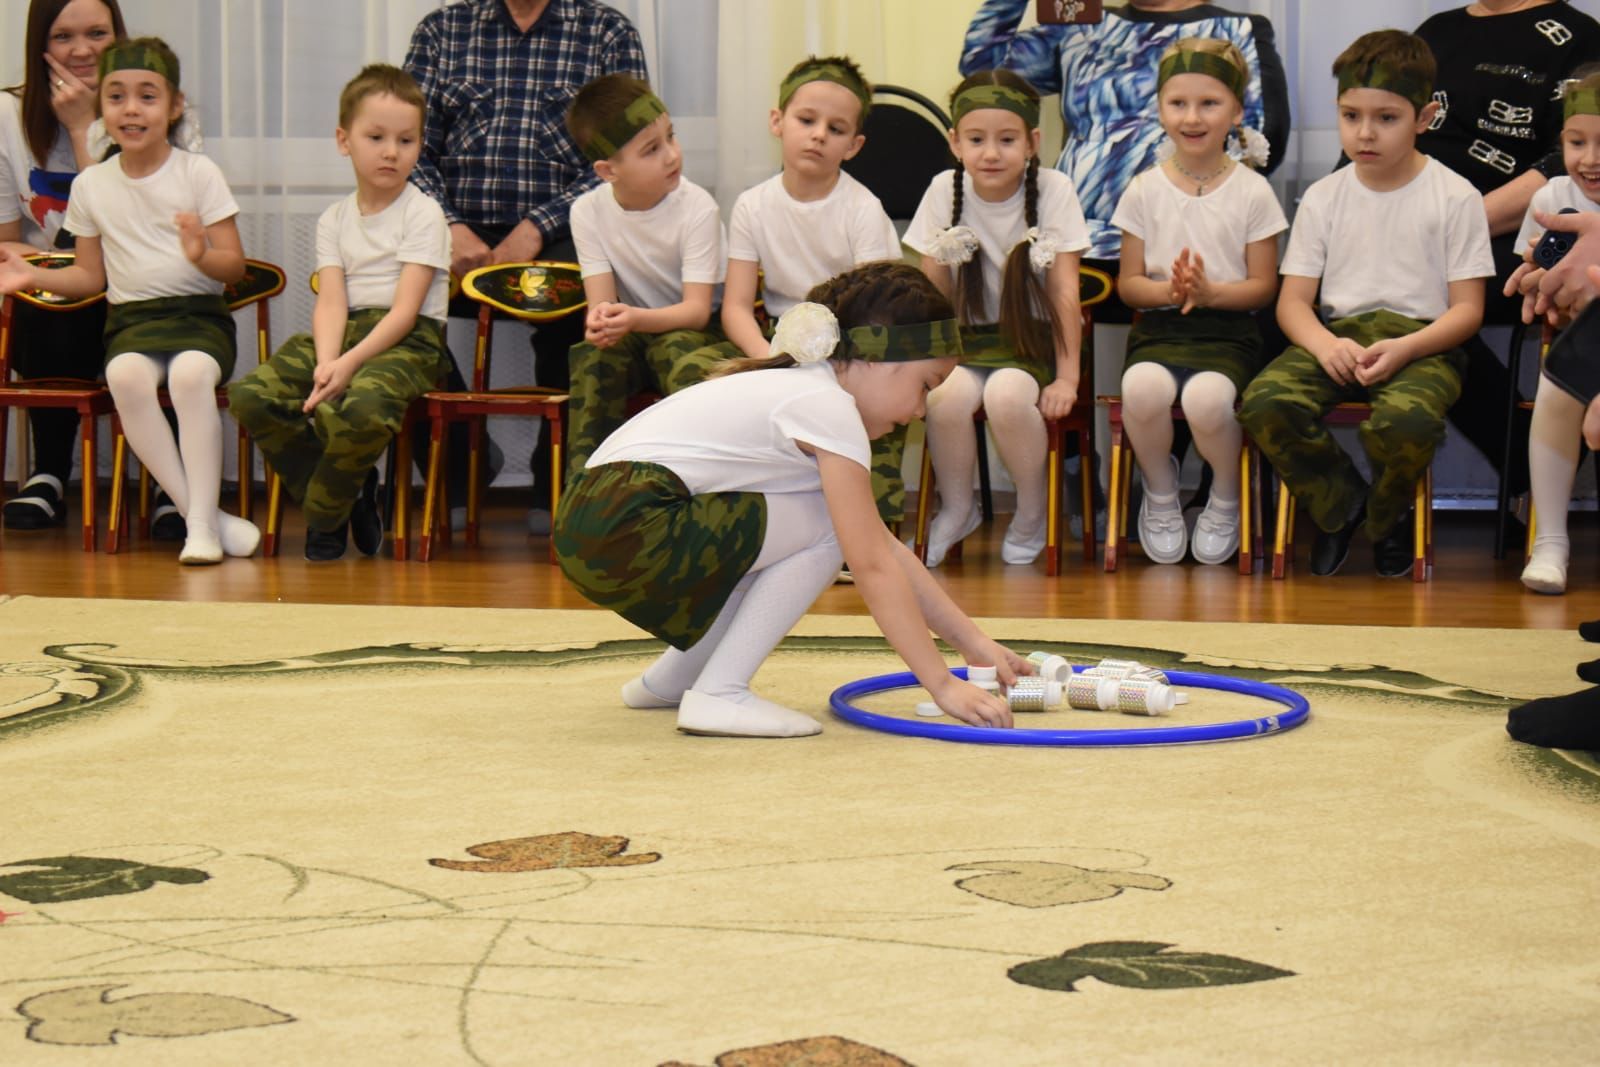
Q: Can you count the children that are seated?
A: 8